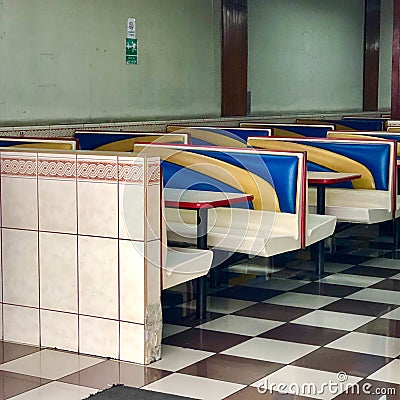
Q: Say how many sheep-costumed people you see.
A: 0